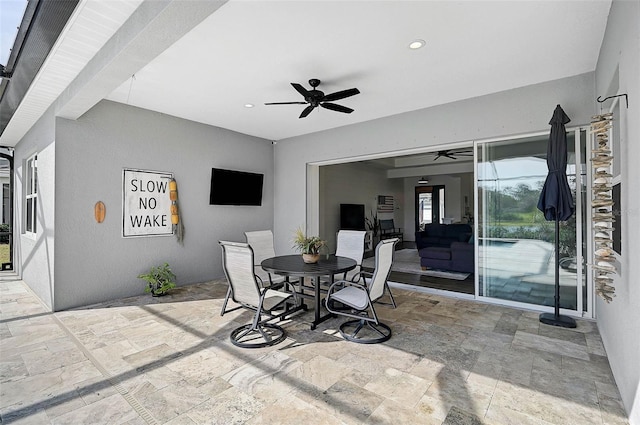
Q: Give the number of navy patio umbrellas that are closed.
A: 1